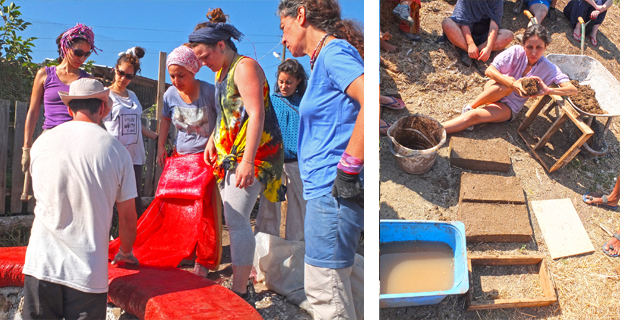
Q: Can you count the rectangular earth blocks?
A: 3